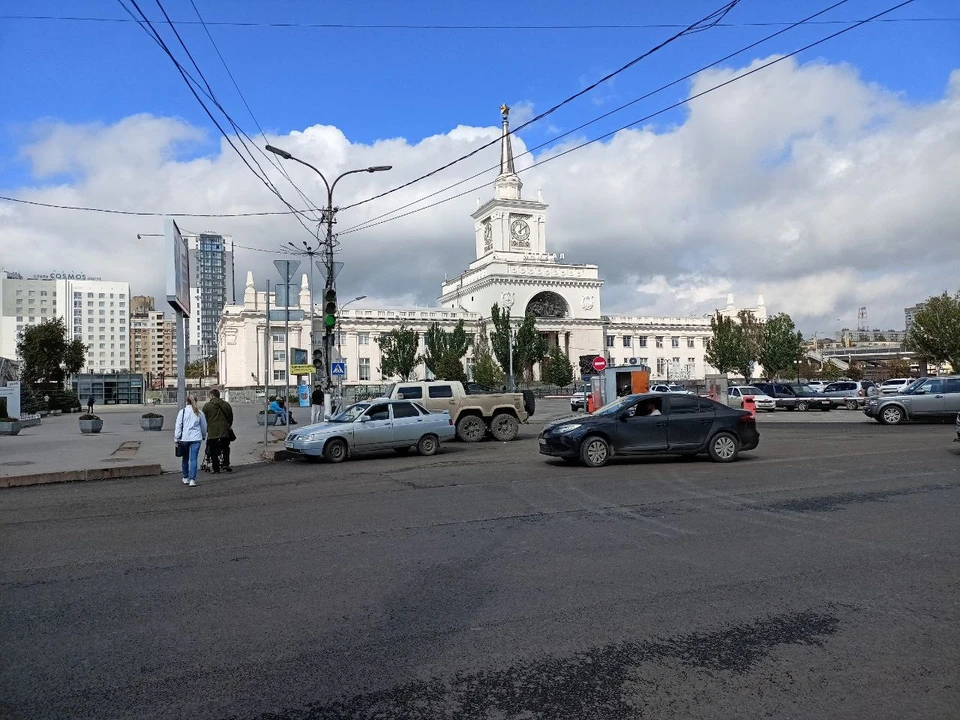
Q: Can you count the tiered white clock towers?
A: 1